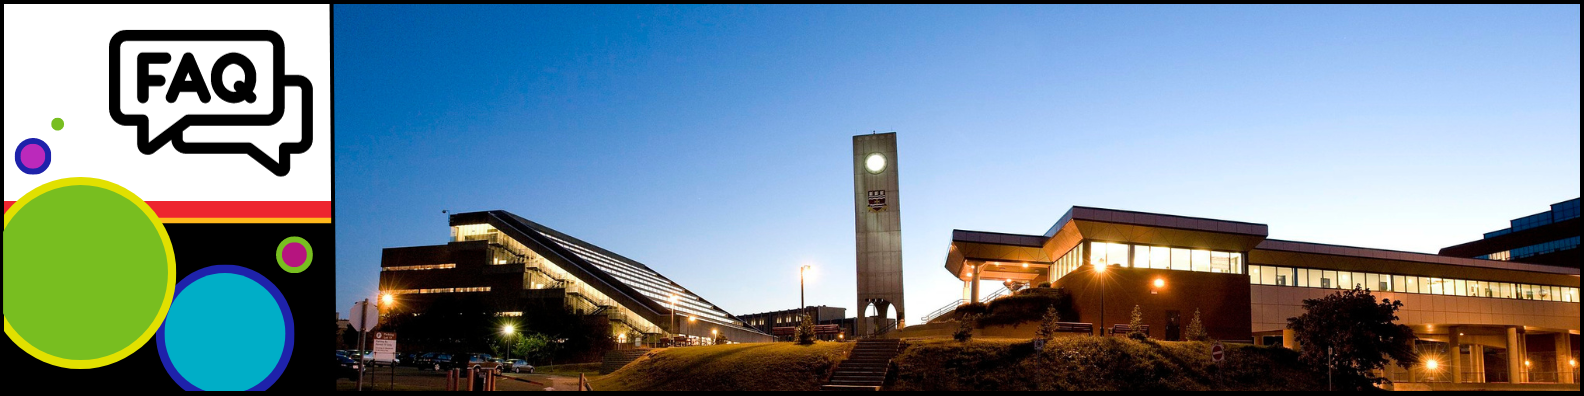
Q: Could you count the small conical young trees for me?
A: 5